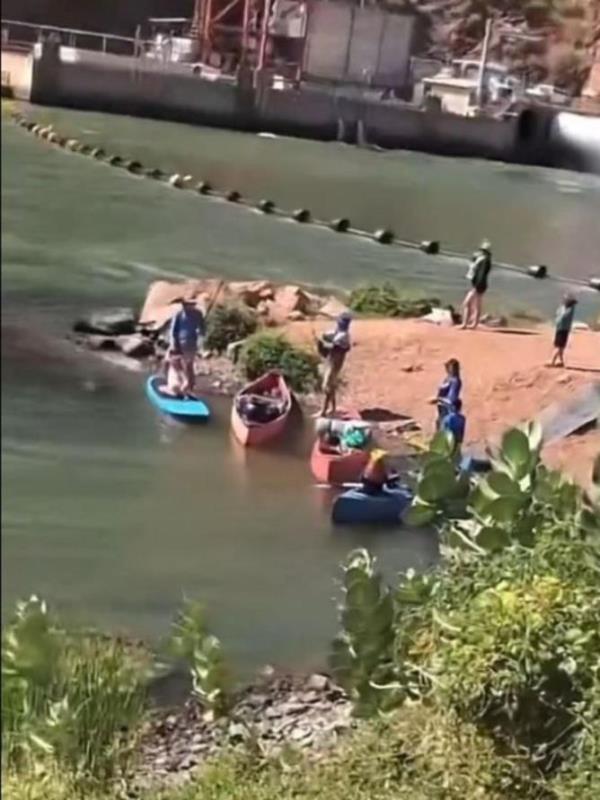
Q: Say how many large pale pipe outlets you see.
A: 1